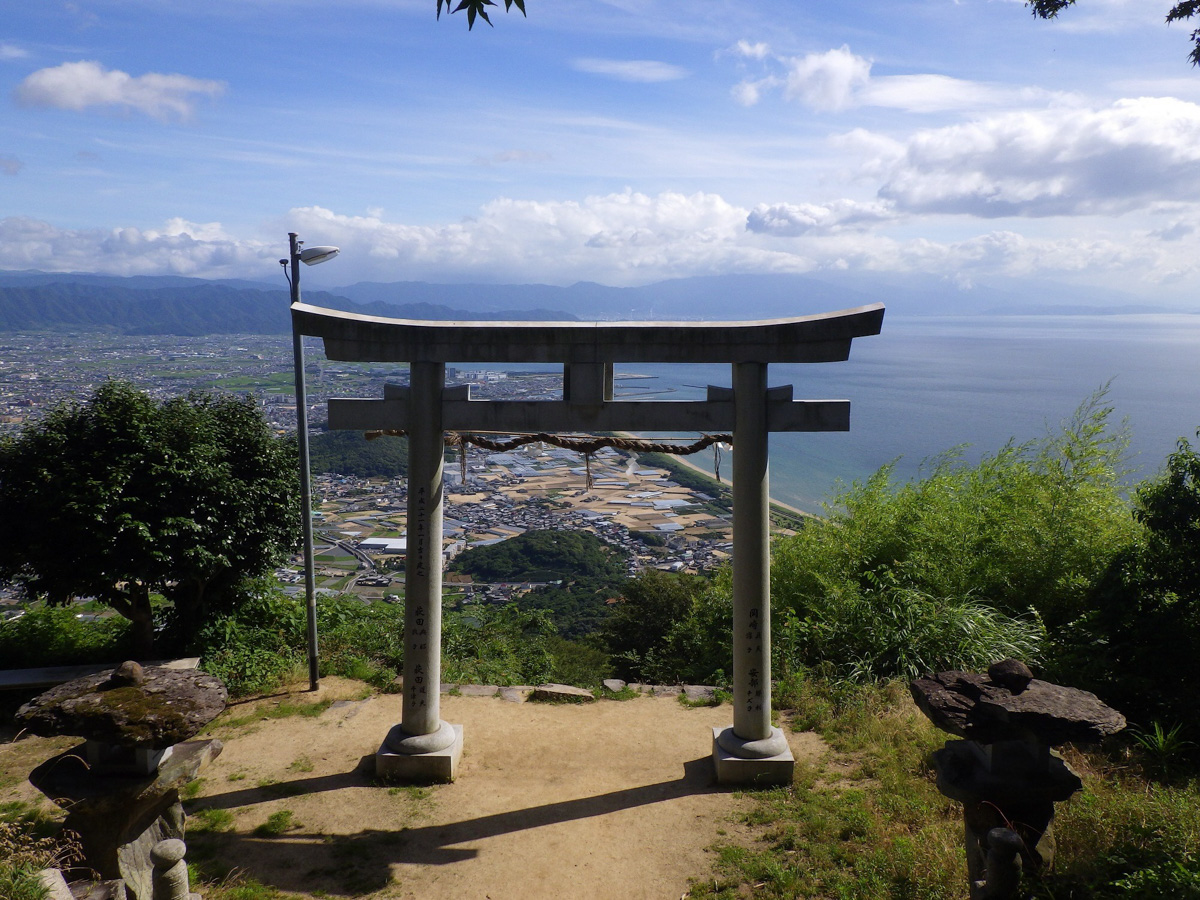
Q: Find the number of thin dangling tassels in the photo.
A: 3